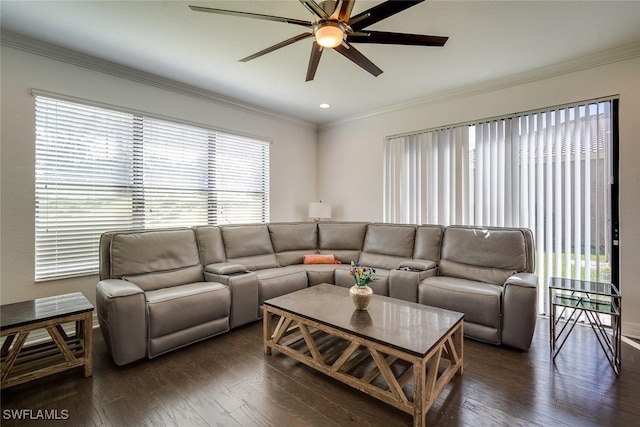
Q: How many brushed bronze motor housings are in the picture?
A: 1